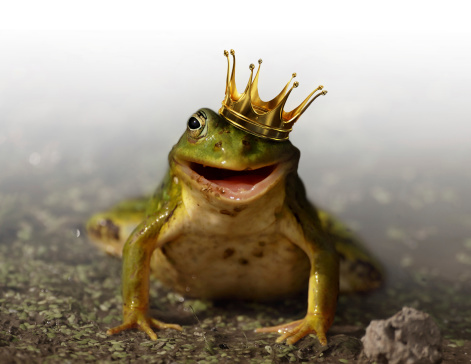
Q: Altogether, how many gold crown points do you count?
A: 8